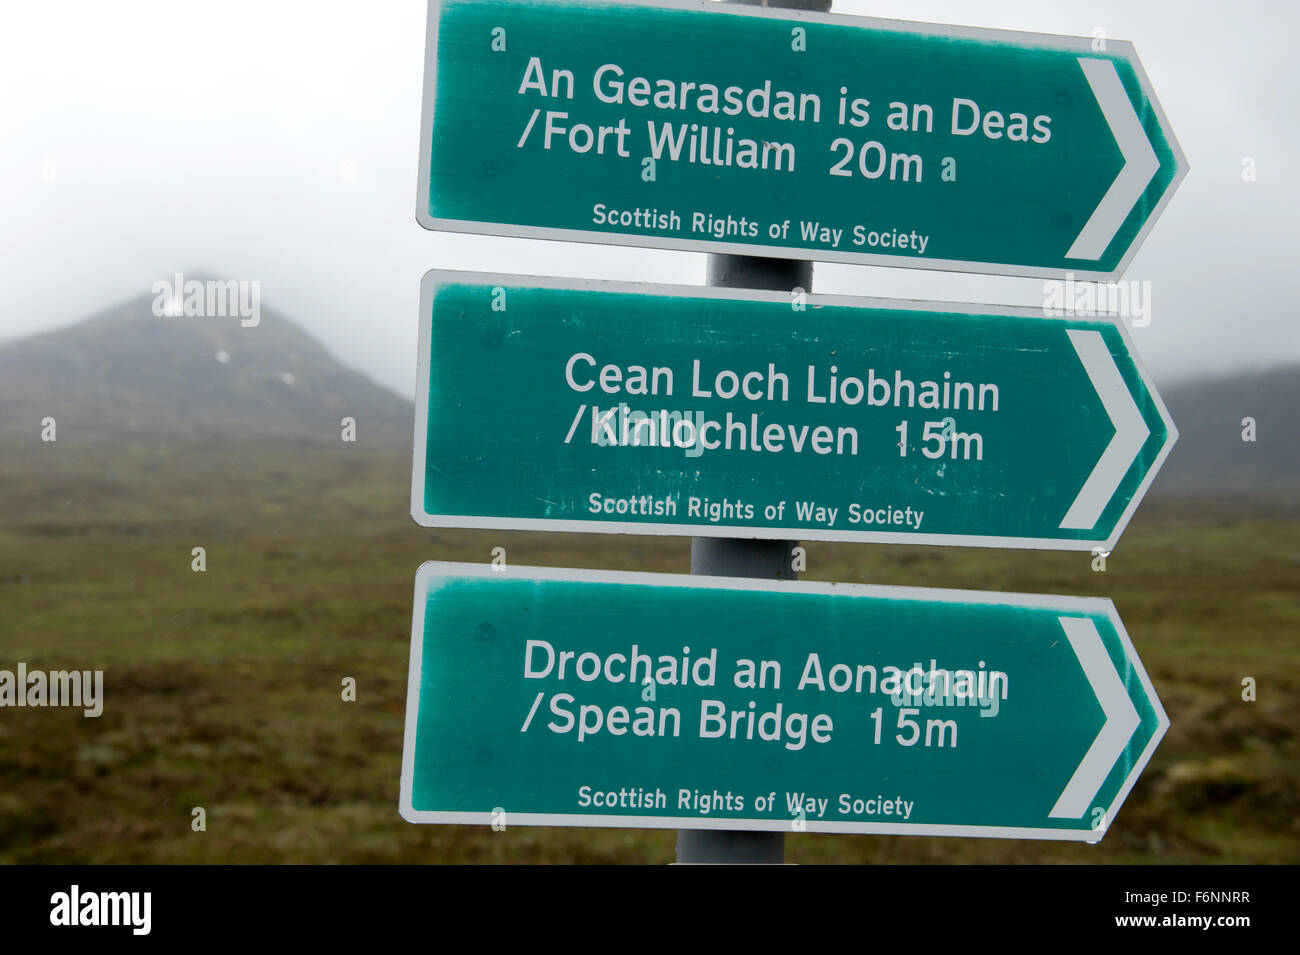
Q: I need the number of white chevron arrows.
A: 3